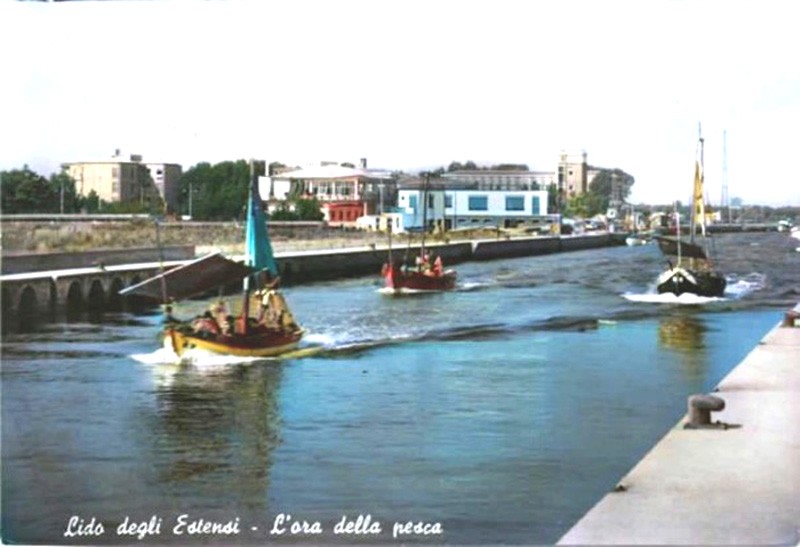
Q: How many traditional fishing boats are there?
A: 3